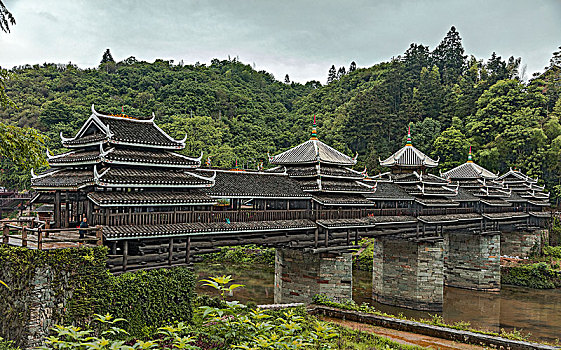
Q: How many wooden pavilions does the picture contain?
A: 5